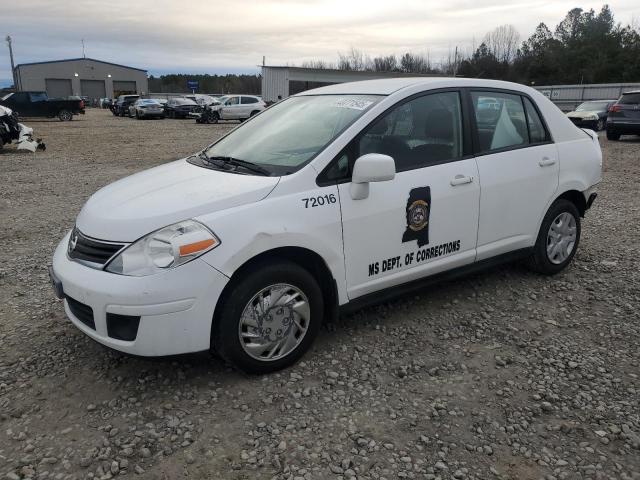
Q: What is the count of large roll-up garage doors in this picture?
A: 3